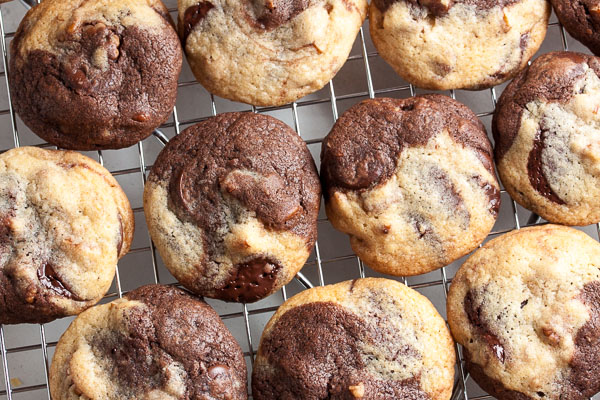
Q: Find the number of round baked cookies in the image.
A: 11